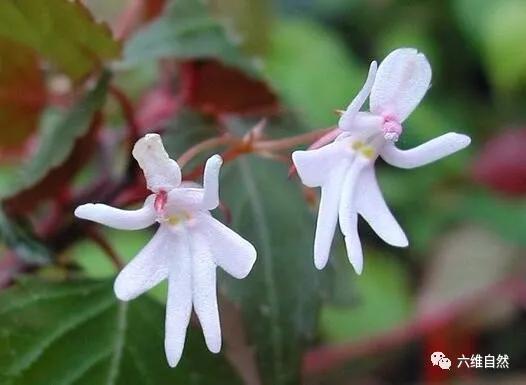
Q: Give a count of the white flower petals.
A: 14